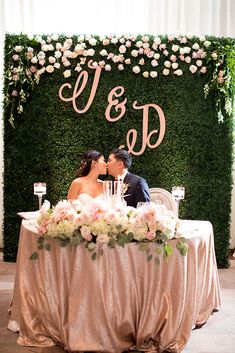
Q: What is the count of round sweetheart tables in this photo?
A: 1